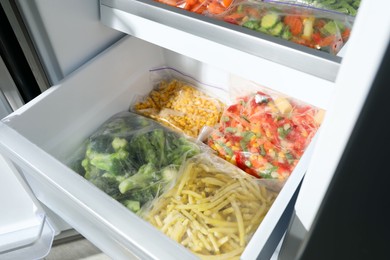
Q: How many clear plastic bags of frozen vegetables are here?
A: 7